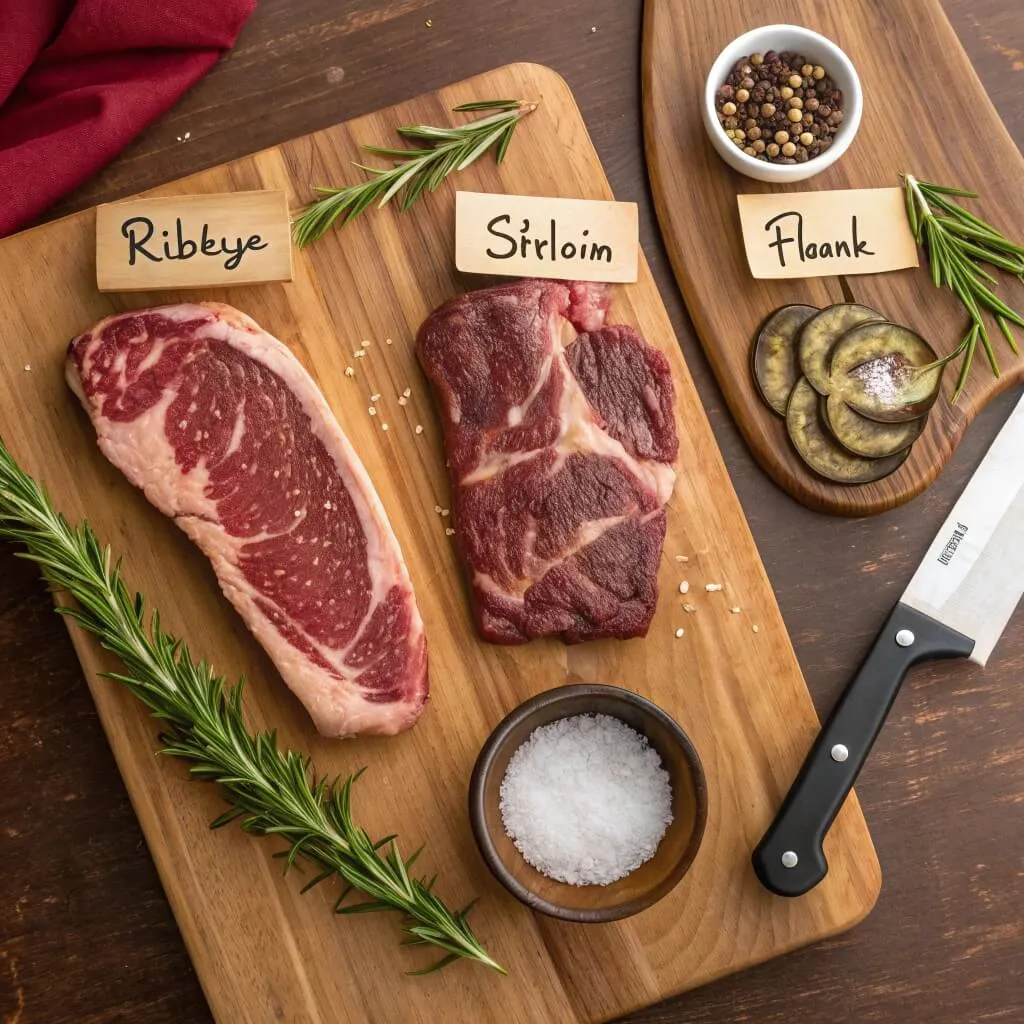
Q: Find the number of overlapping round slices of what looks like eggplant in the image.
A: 5